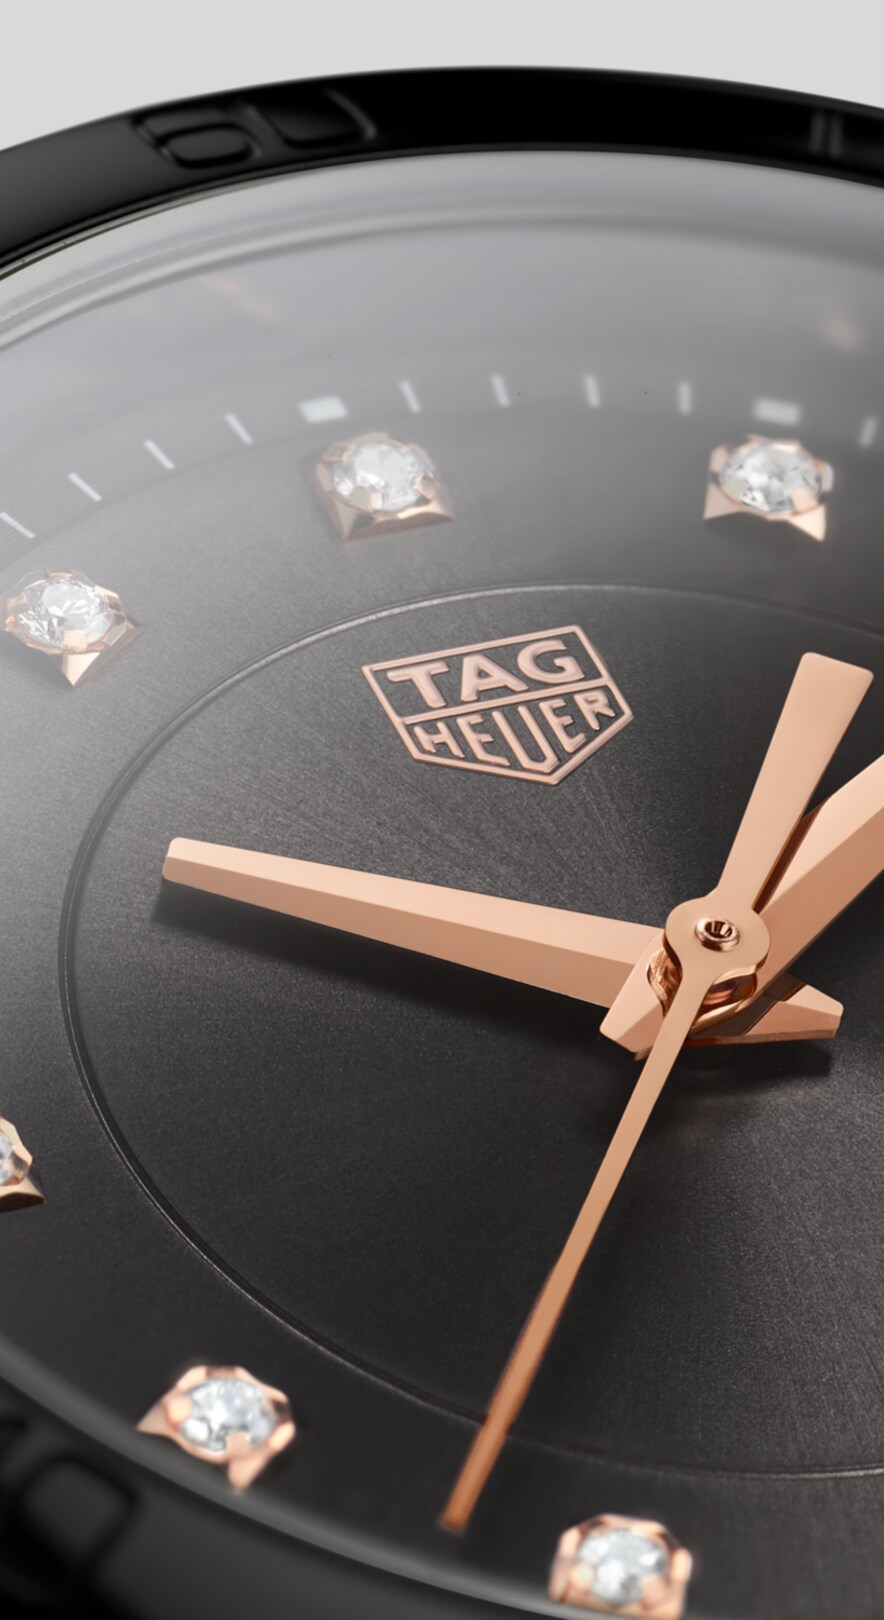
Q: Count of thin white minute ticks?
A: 9